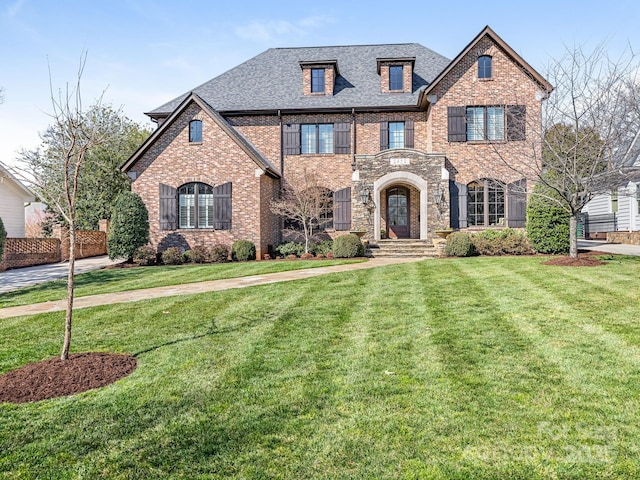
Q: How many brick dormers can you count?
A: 2